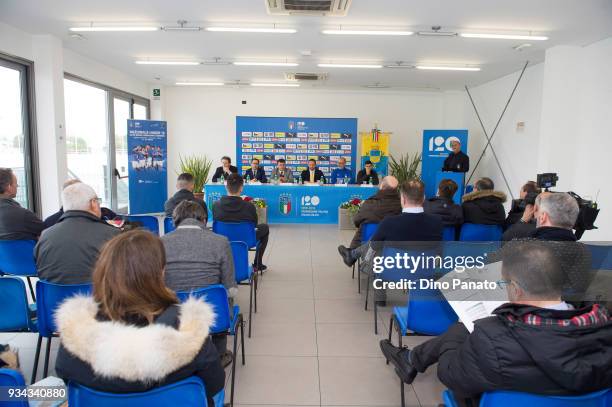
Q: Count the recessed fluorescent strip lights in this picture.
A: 10